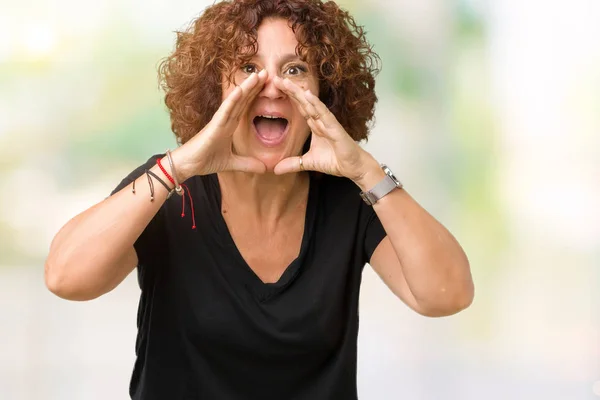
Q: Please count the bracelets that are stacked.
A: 3